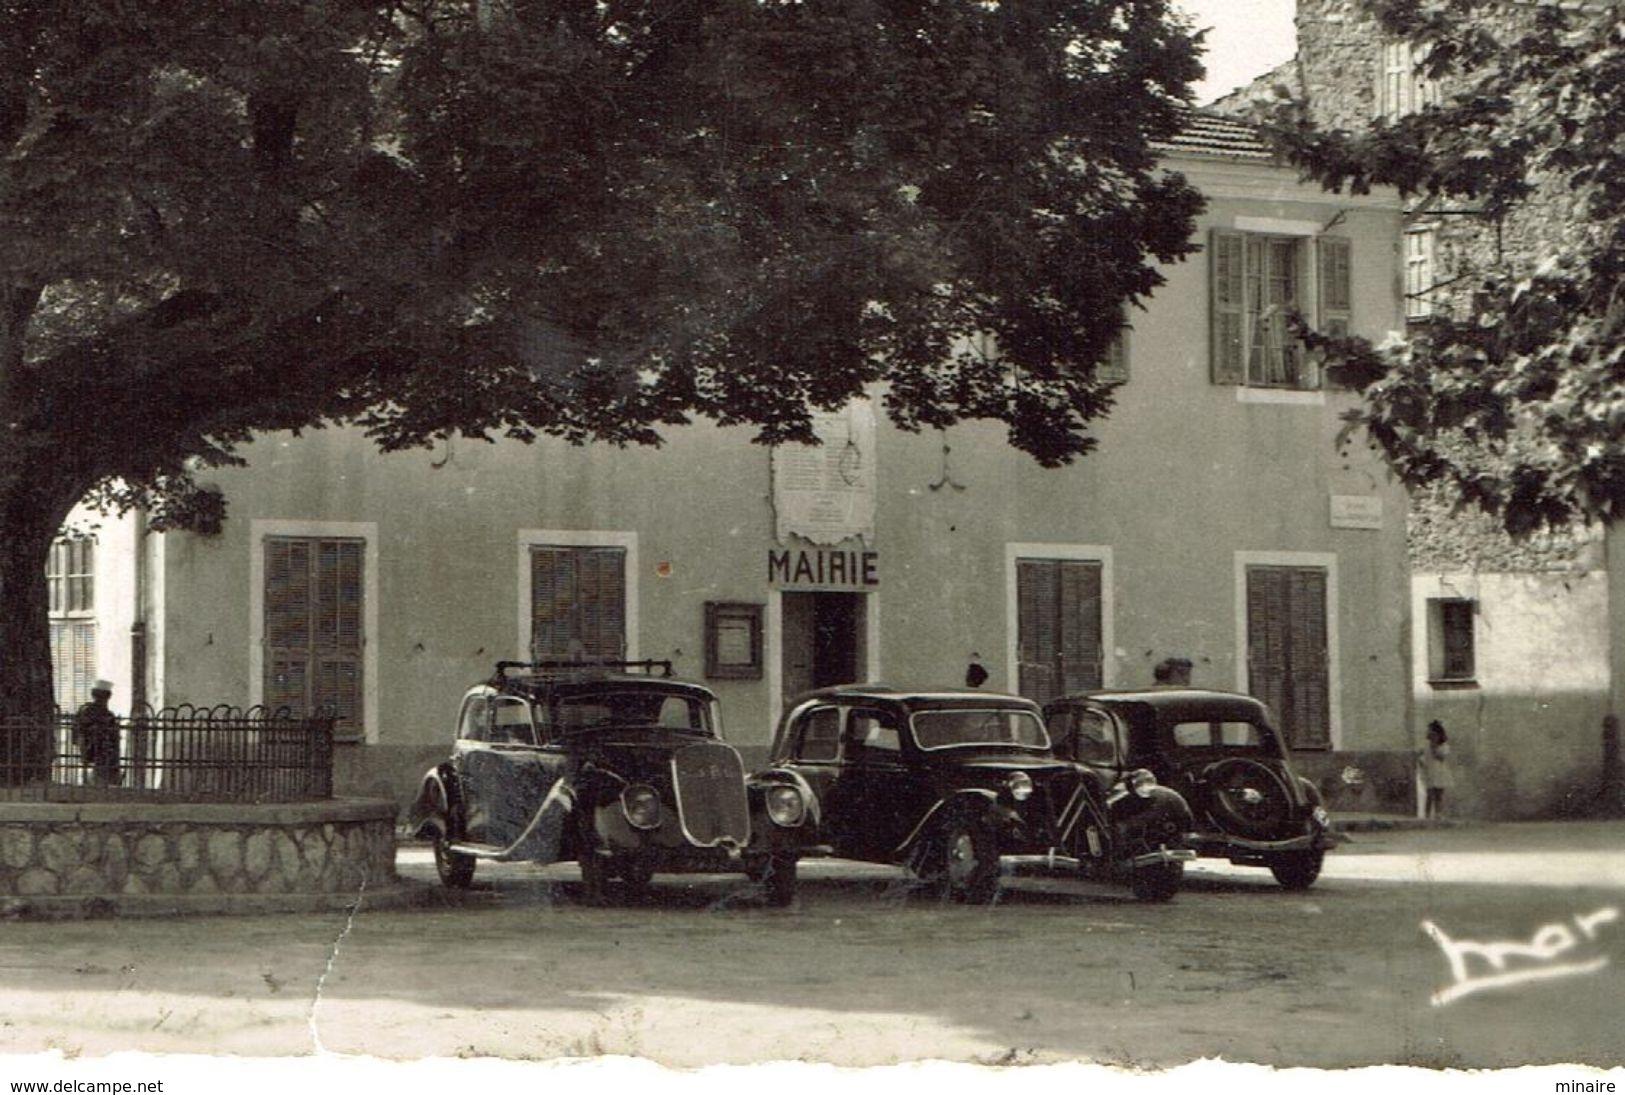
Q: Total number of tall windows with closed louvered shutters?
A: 4